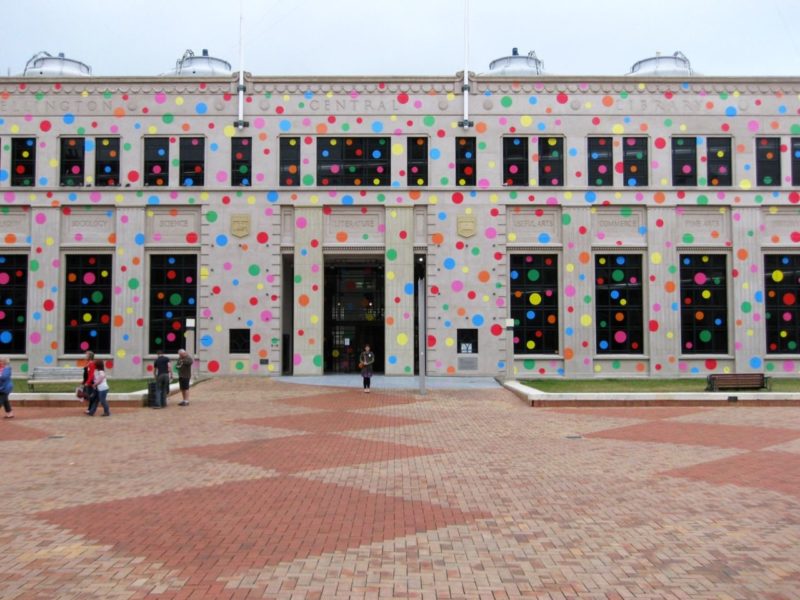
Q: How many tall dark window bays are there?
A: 7